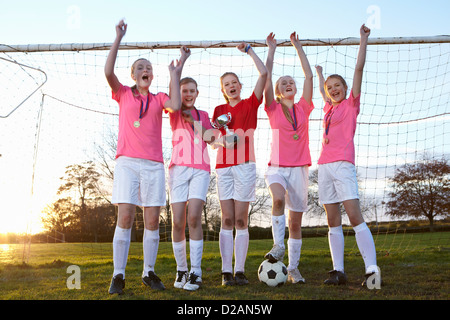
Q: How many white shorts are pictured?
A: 5